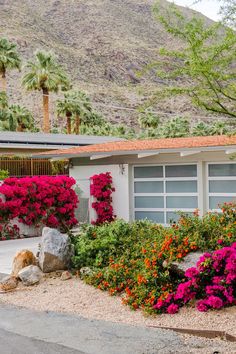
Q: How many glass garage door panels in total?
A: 11